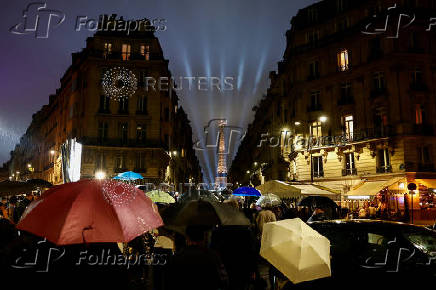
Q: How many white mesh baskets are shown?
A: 0